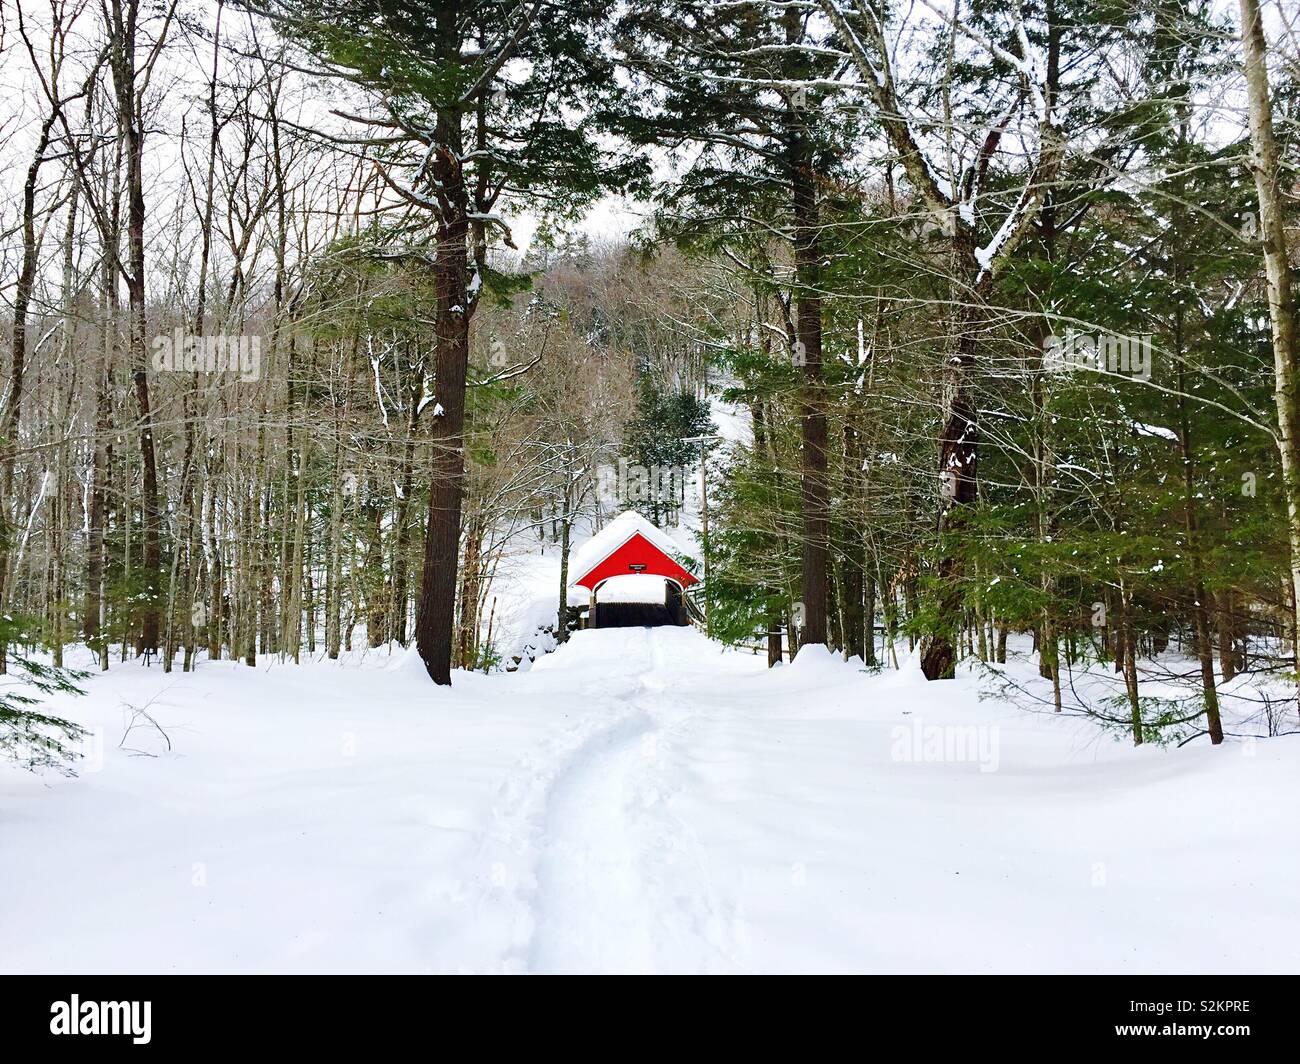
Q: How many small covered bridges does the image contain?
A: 1